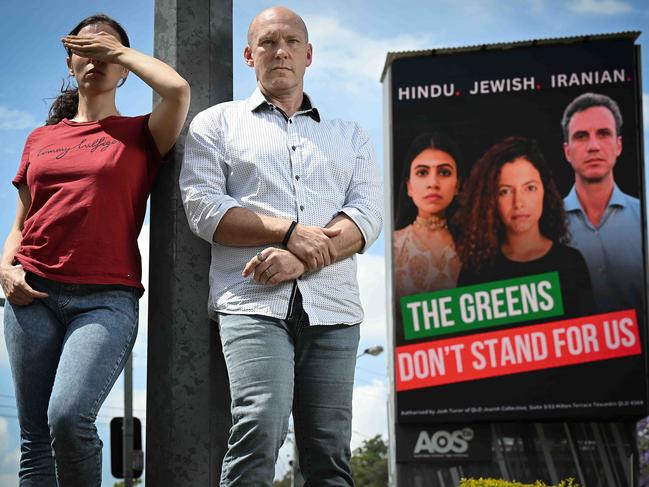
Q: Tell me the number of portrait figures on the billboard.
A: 3